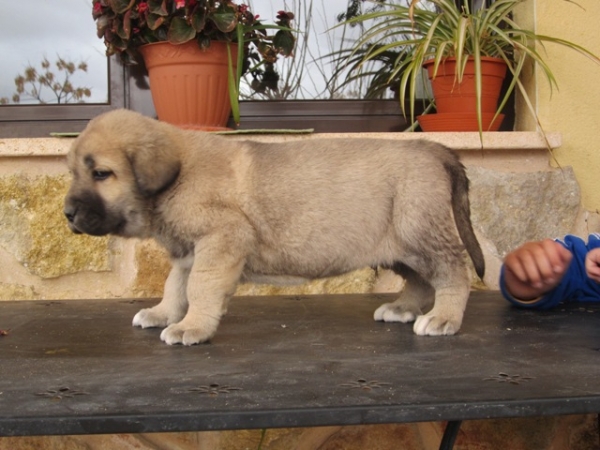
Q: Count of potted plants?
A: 2